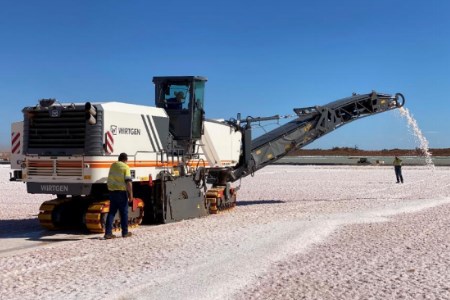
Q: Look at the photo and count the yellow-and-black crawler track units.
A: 3